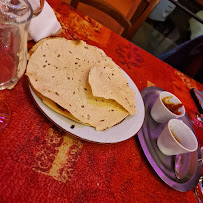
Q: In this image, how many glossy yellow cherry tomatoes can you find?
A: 0